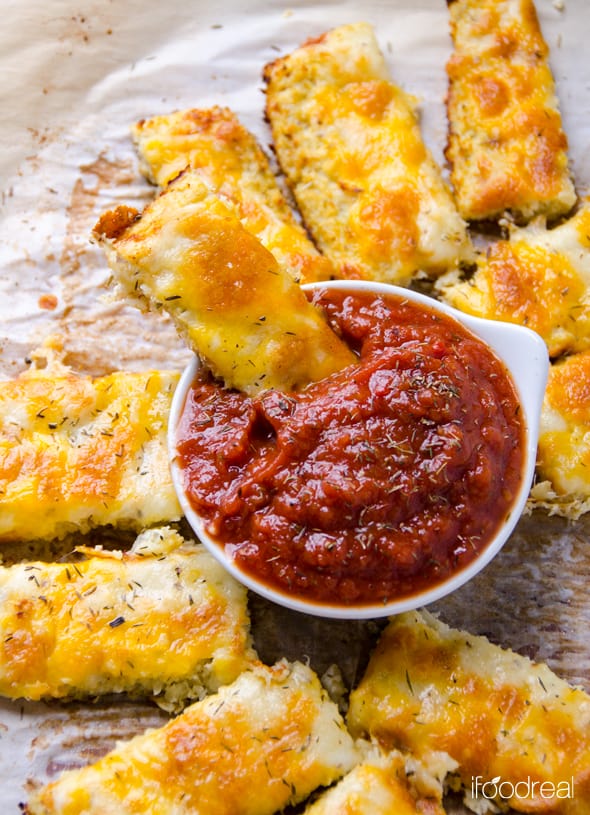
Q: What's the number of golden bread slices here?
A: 11